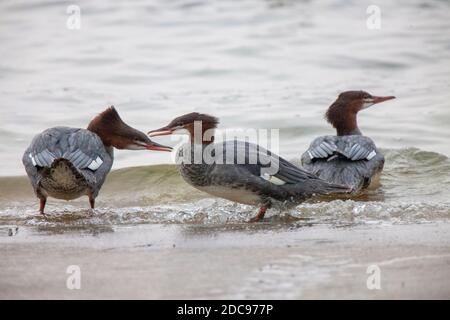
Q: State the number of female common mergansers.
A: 3